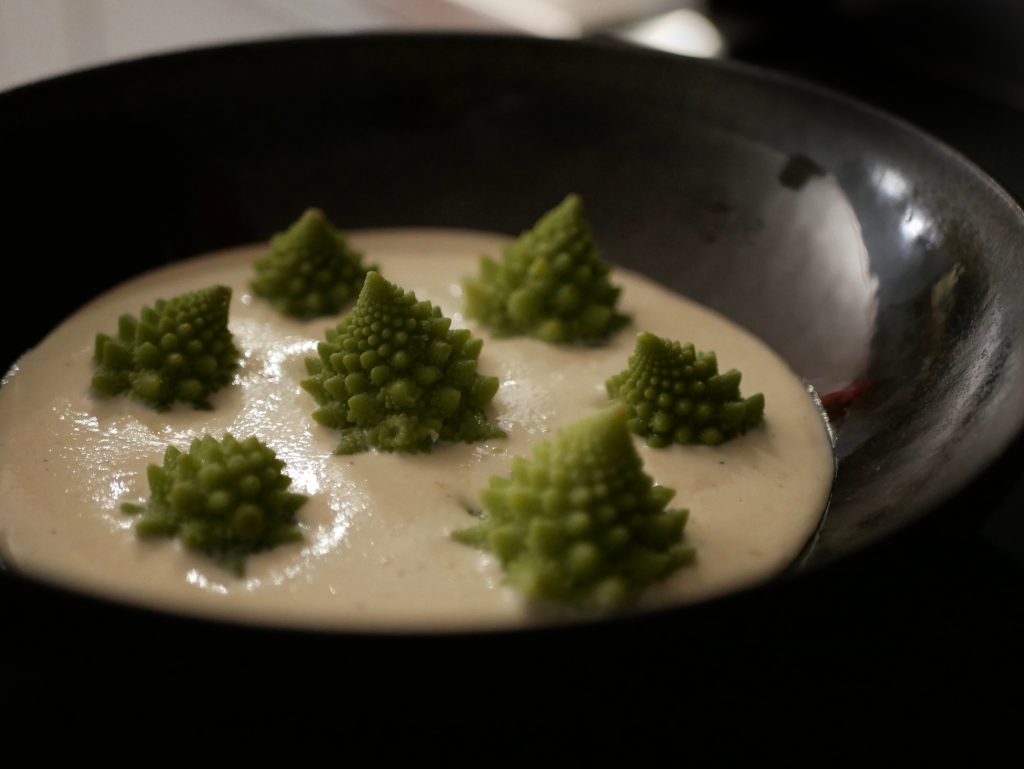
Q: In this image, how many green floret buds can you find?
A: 7